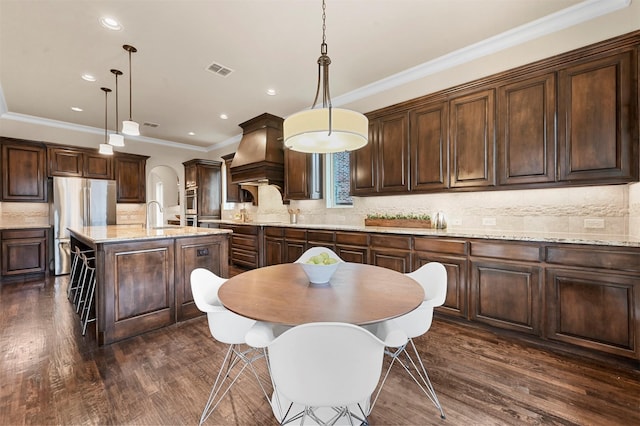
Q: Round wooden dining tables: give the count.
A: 1